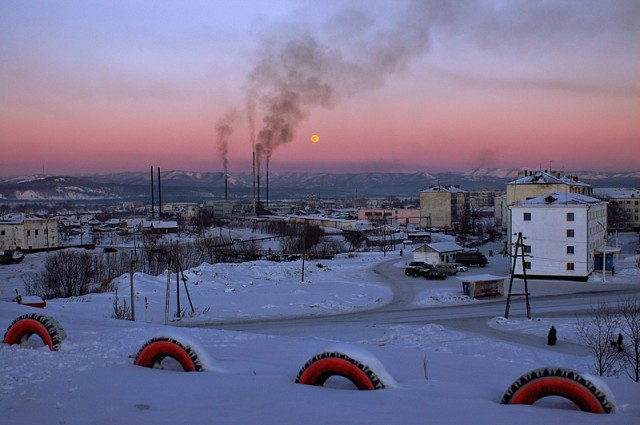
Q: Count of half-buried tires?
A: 4